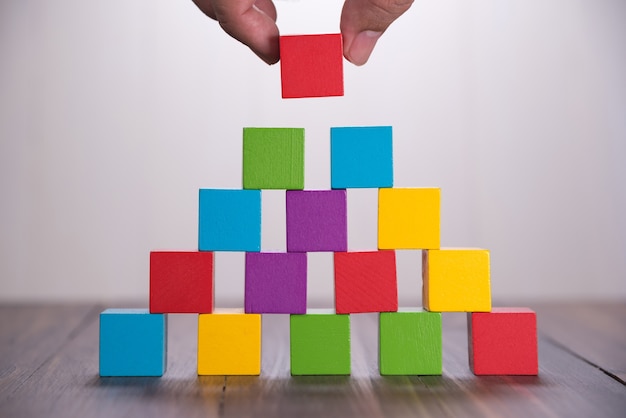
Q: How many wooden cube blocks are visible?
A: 15